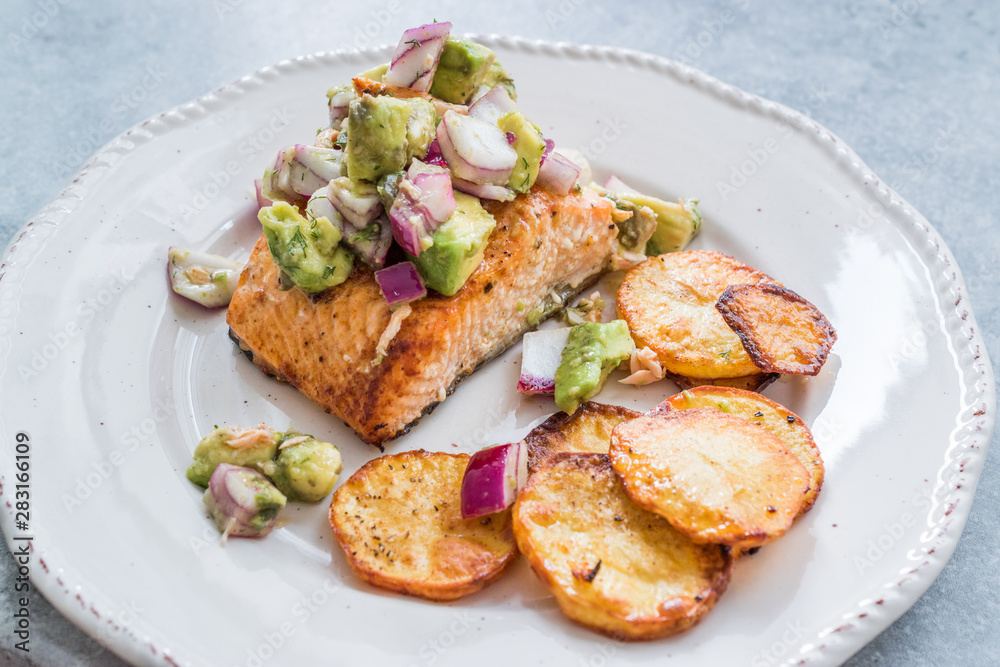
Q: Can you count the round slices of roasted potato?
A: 8